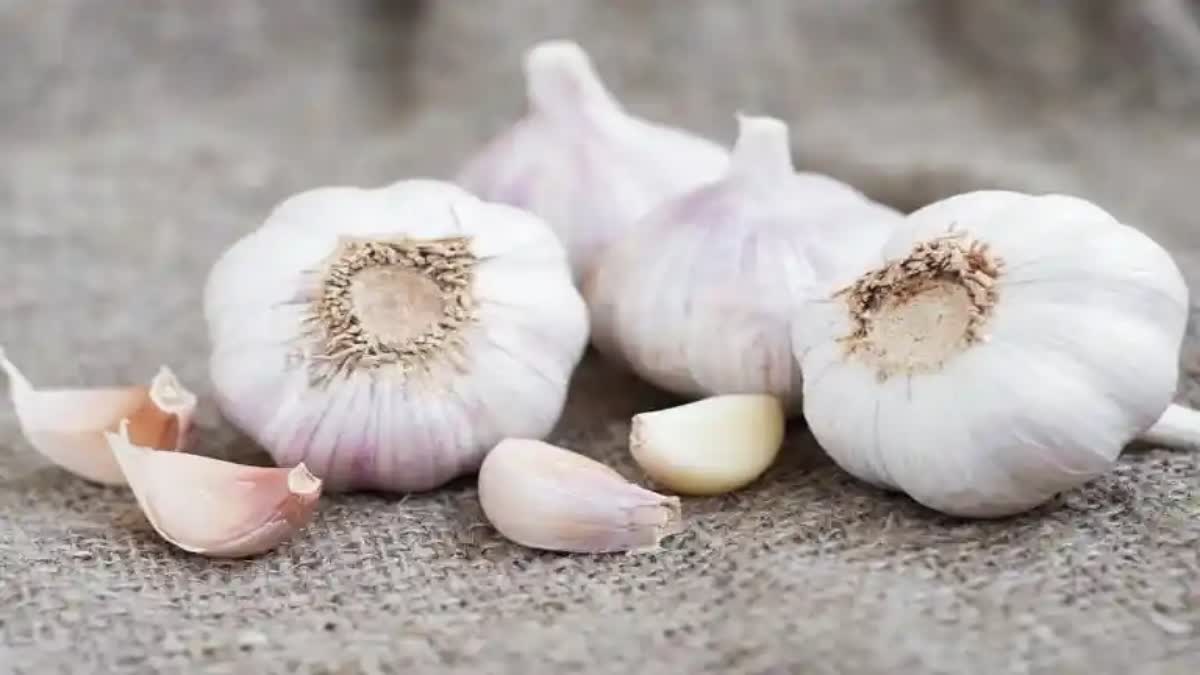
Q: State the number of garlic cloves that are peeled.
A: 1